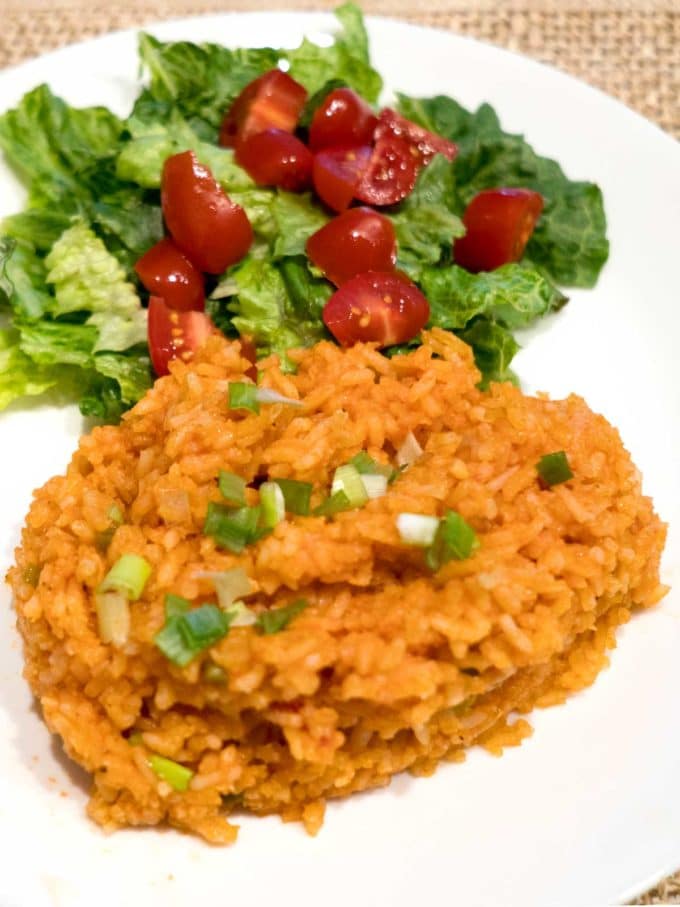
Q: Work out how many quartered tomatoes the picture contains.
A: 11